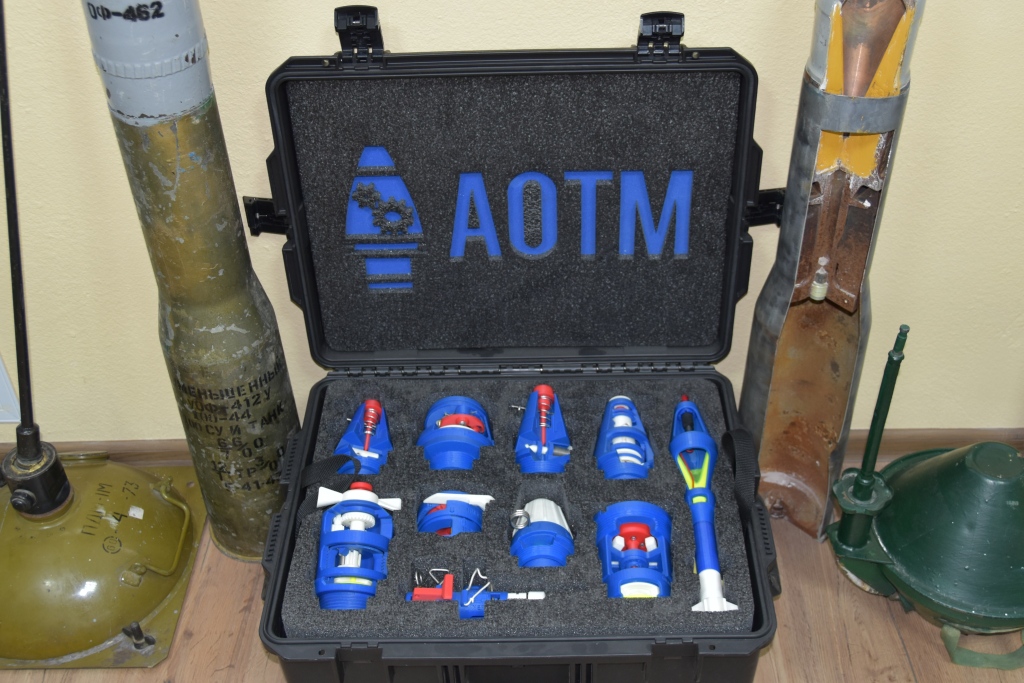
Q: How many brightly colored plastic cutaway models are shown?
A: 10